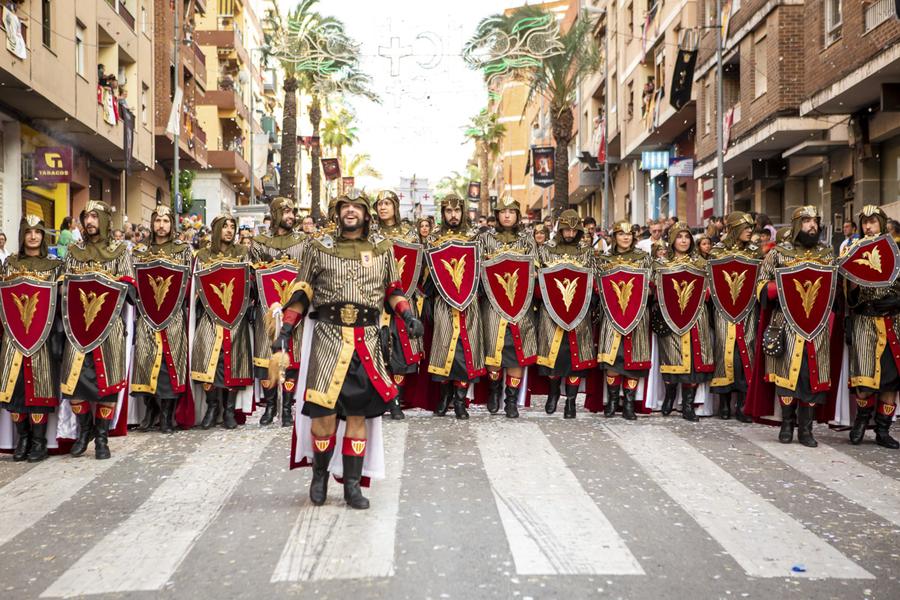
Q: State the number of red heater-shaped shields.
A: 14